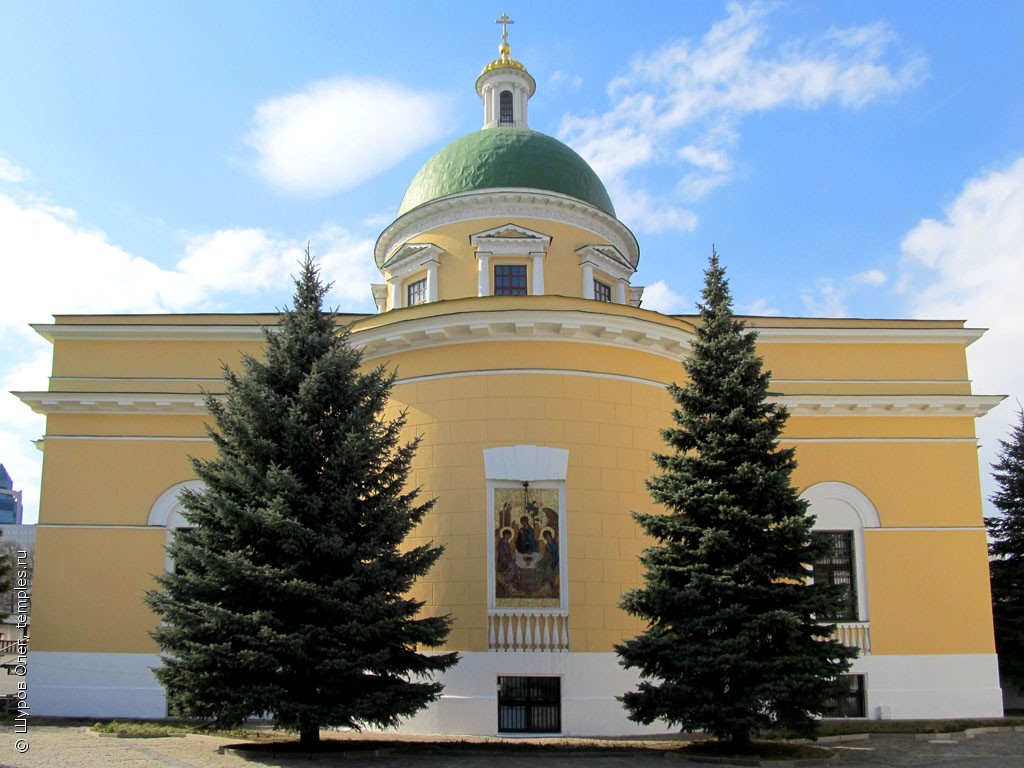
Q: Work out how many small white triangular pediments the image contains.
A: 3